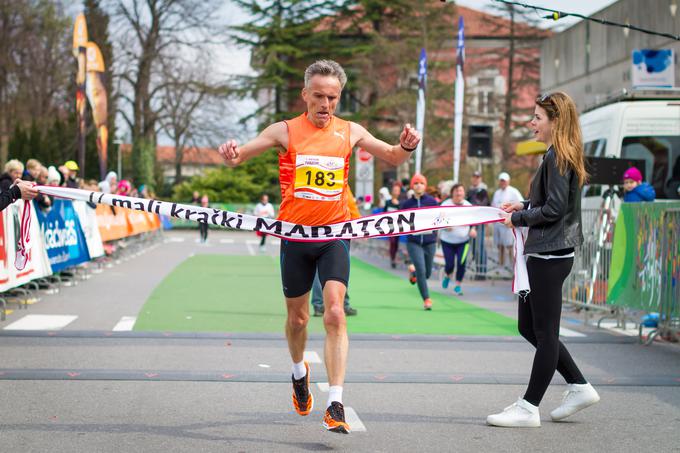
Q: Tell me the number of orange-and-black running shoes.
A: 2